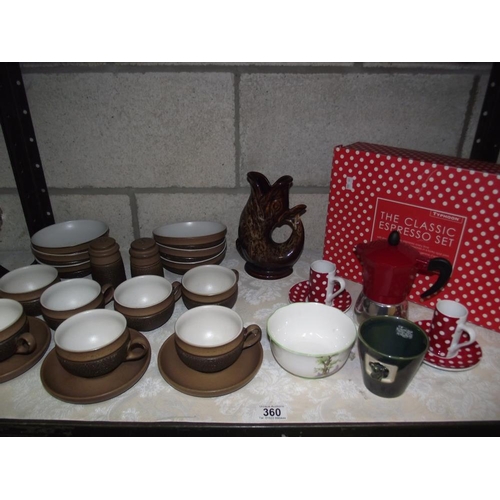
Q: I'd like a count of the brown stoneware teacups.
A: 7